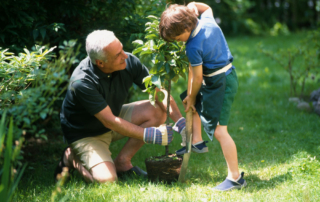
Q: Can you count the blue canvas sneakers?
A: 2